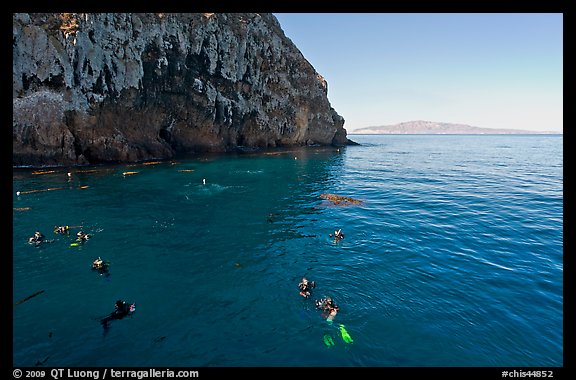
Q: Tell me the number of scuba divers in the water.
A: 8